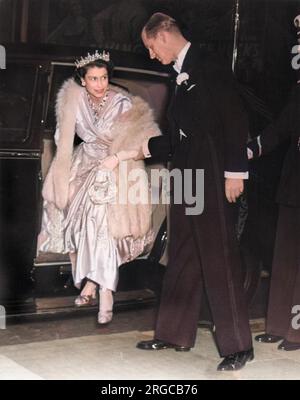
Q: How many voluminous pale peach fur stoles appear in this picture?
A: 1